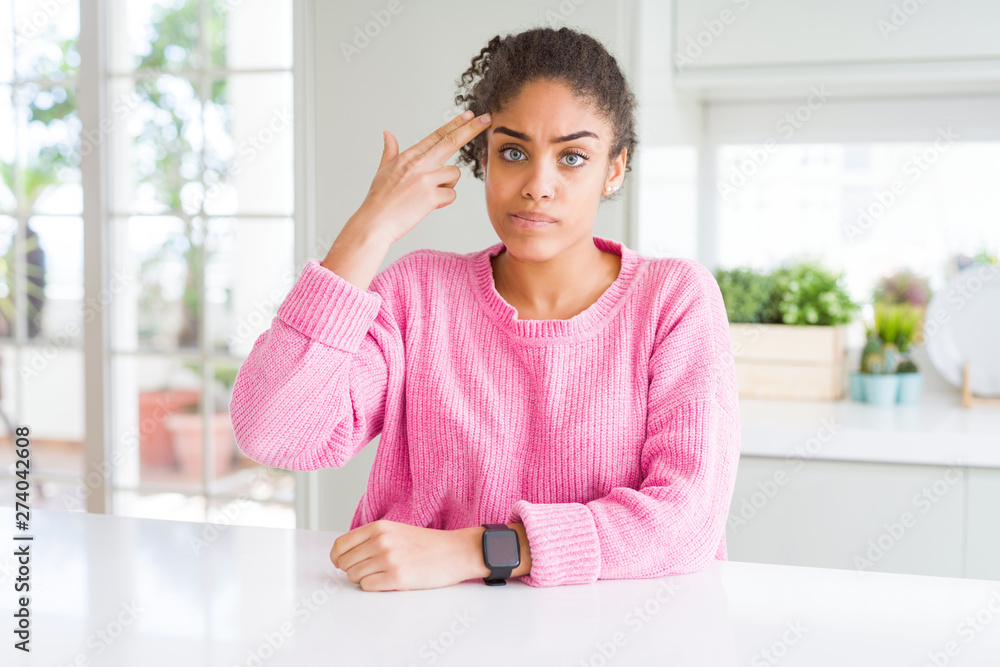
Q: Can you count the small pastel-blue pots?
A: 3